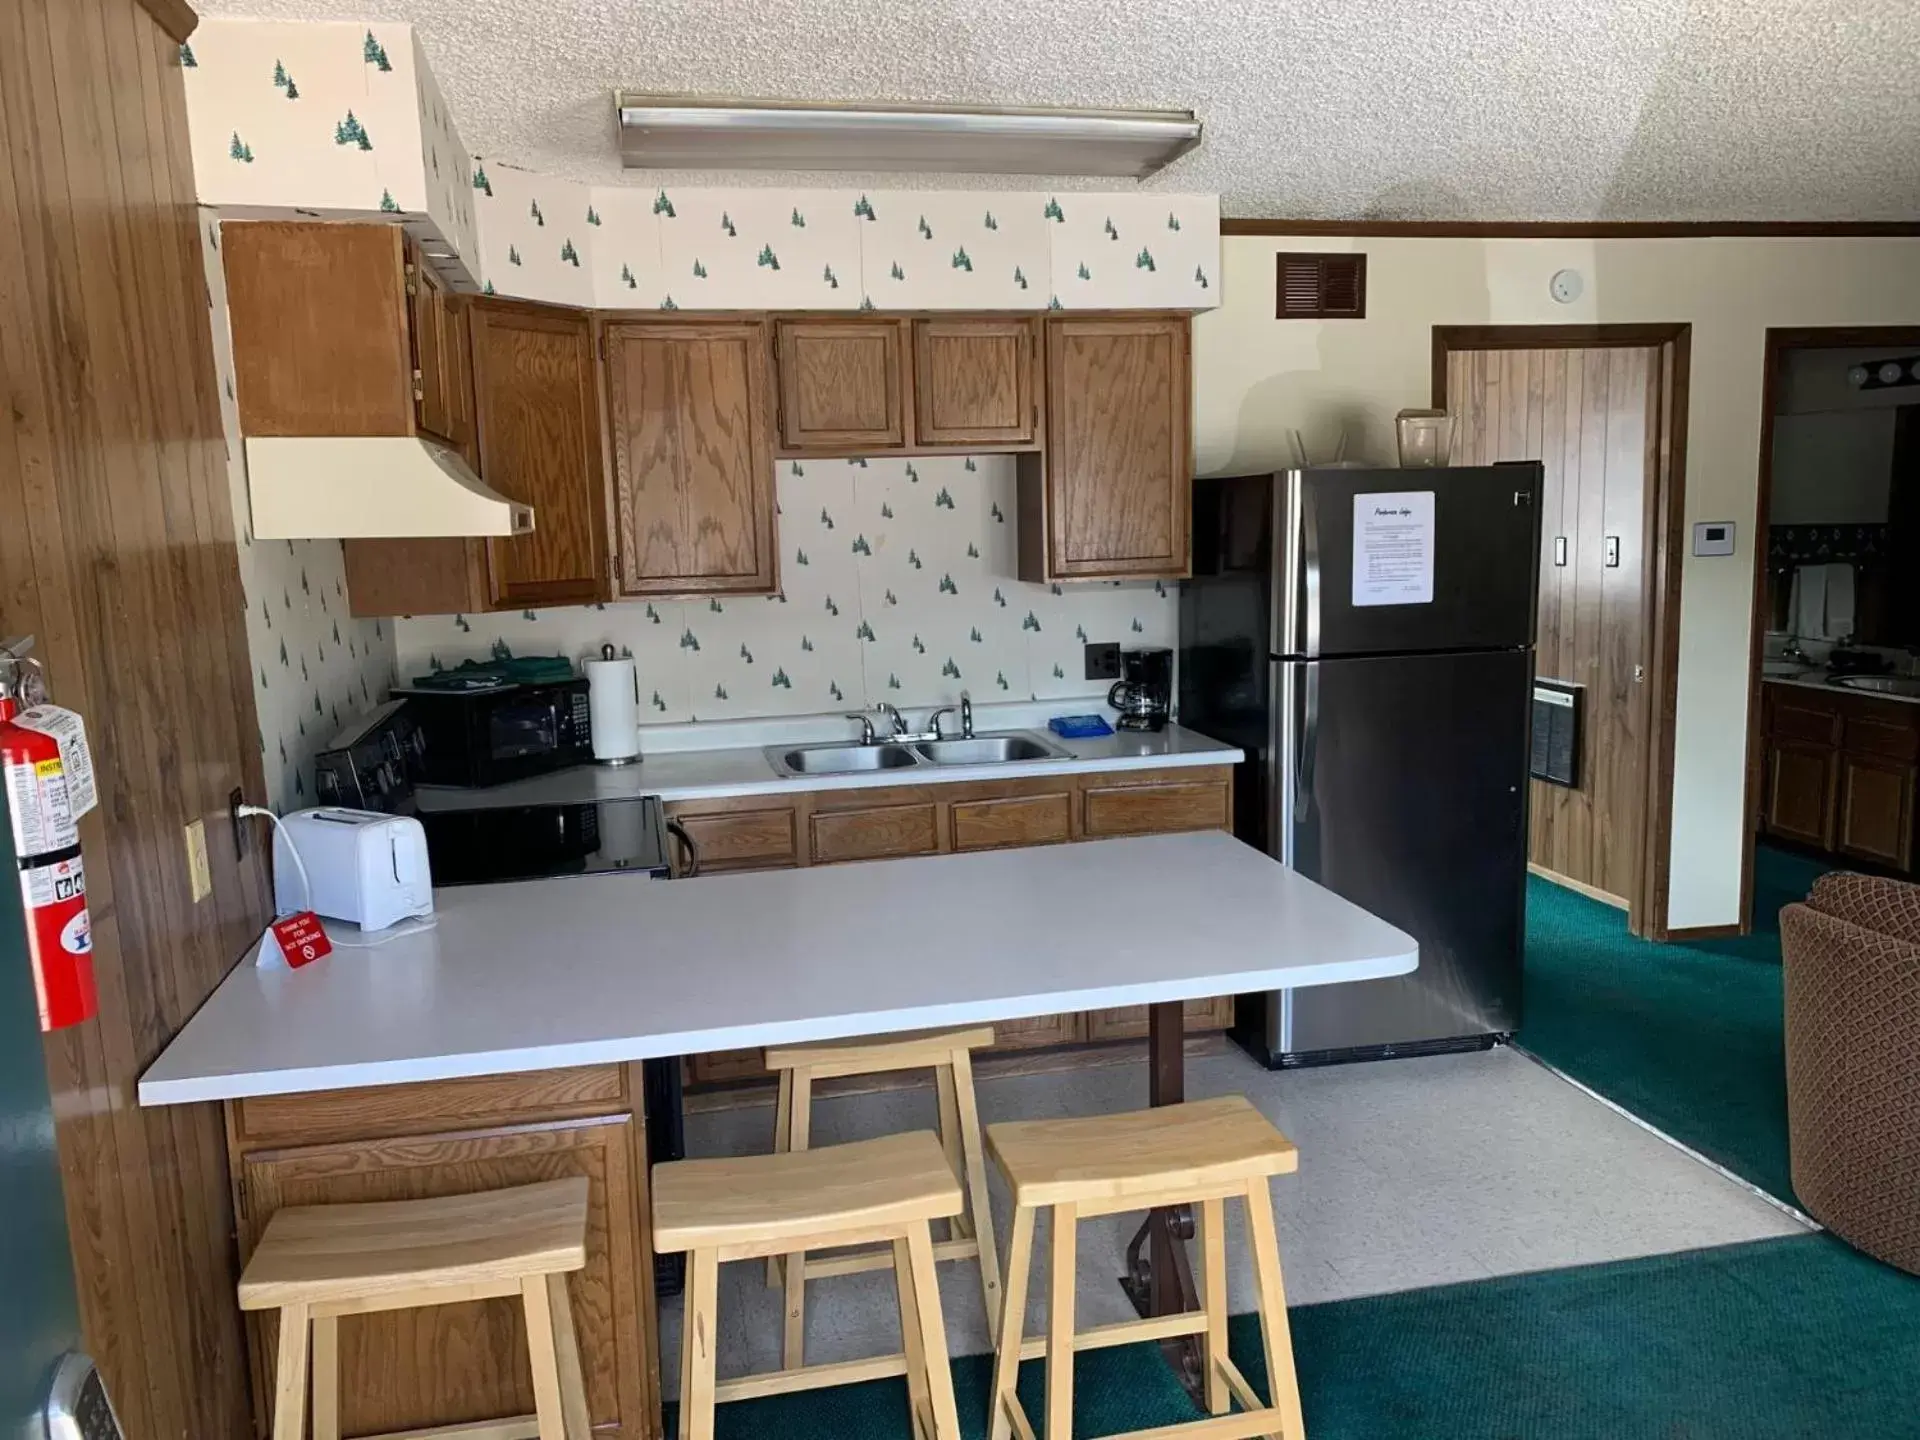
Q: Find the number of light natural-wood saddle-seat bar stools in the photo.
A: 4